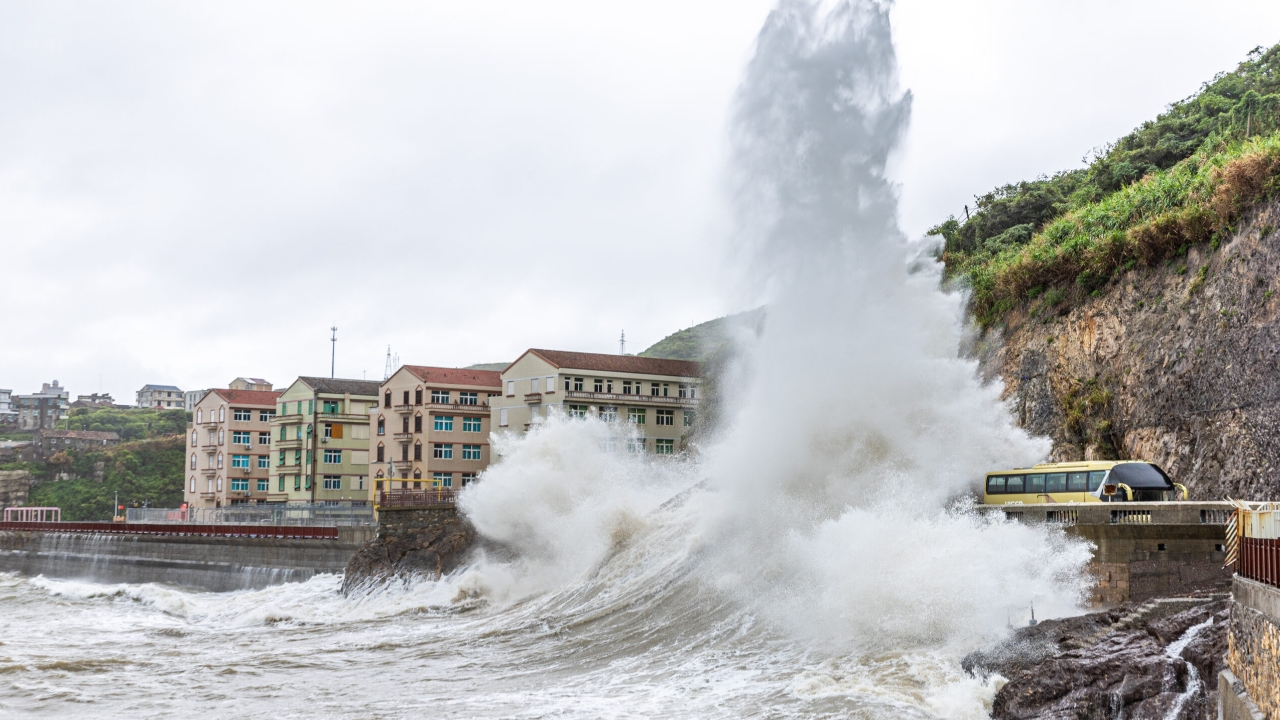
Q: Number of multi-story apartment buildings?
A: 4